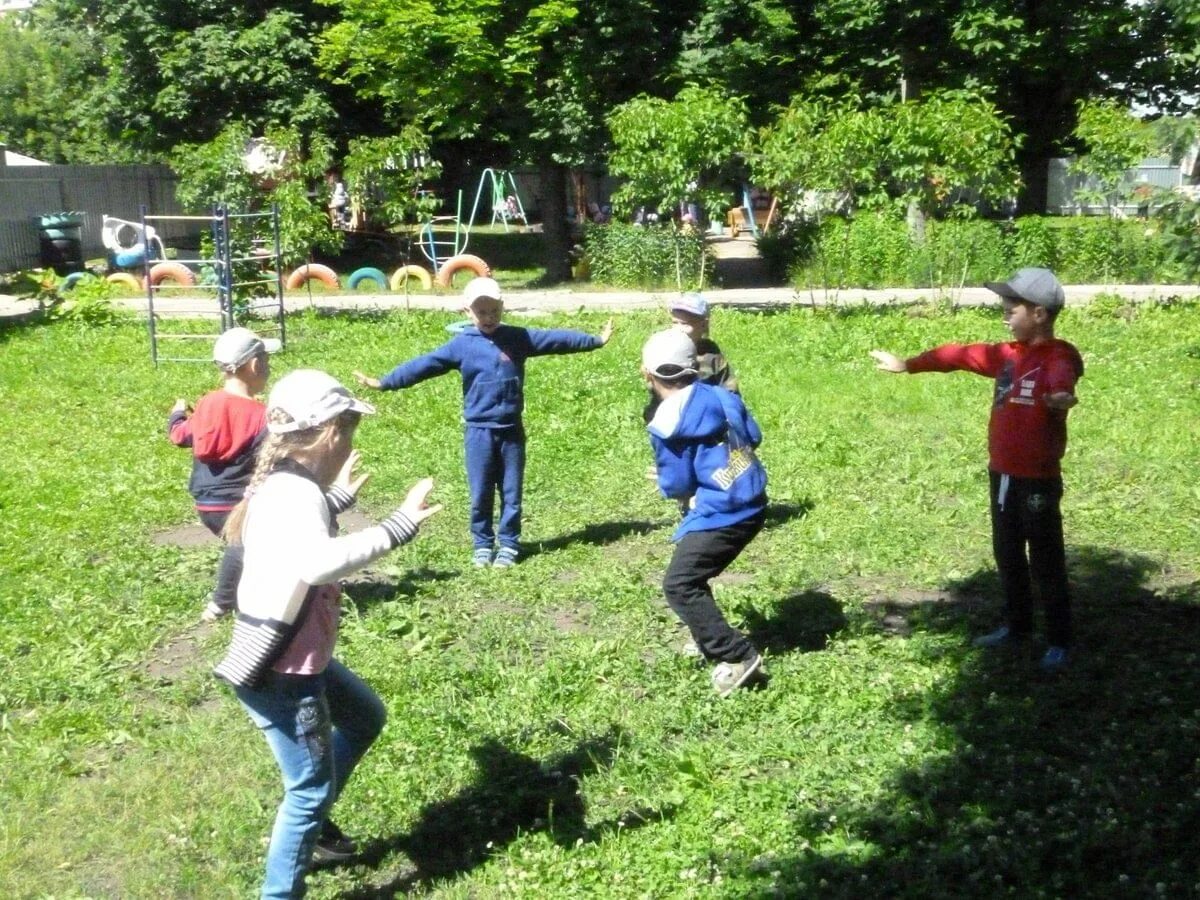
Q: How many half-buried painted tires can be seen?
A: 7